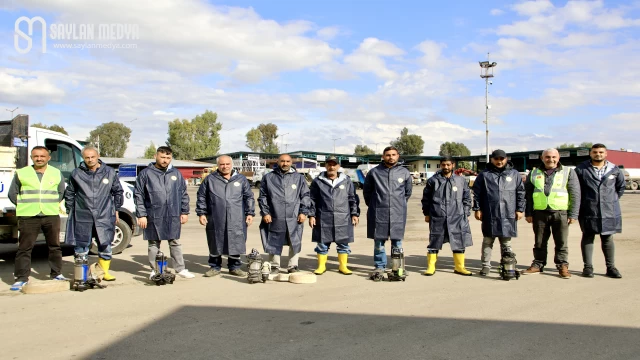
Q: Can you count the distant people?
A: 0